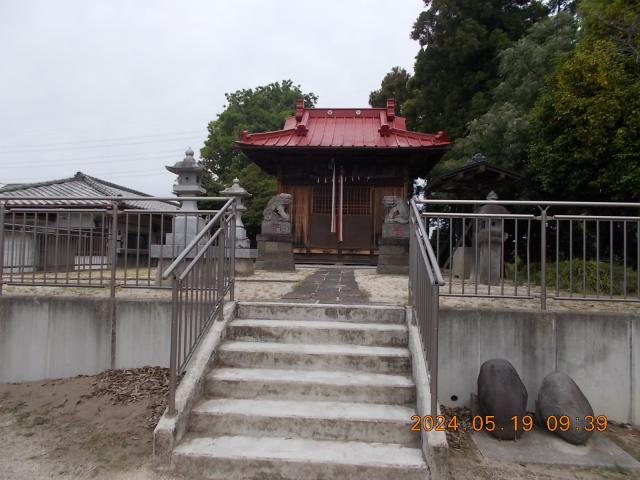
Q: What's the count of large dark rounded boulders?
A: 2